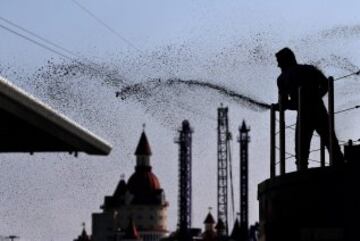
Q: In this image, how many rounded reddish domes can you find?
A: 1